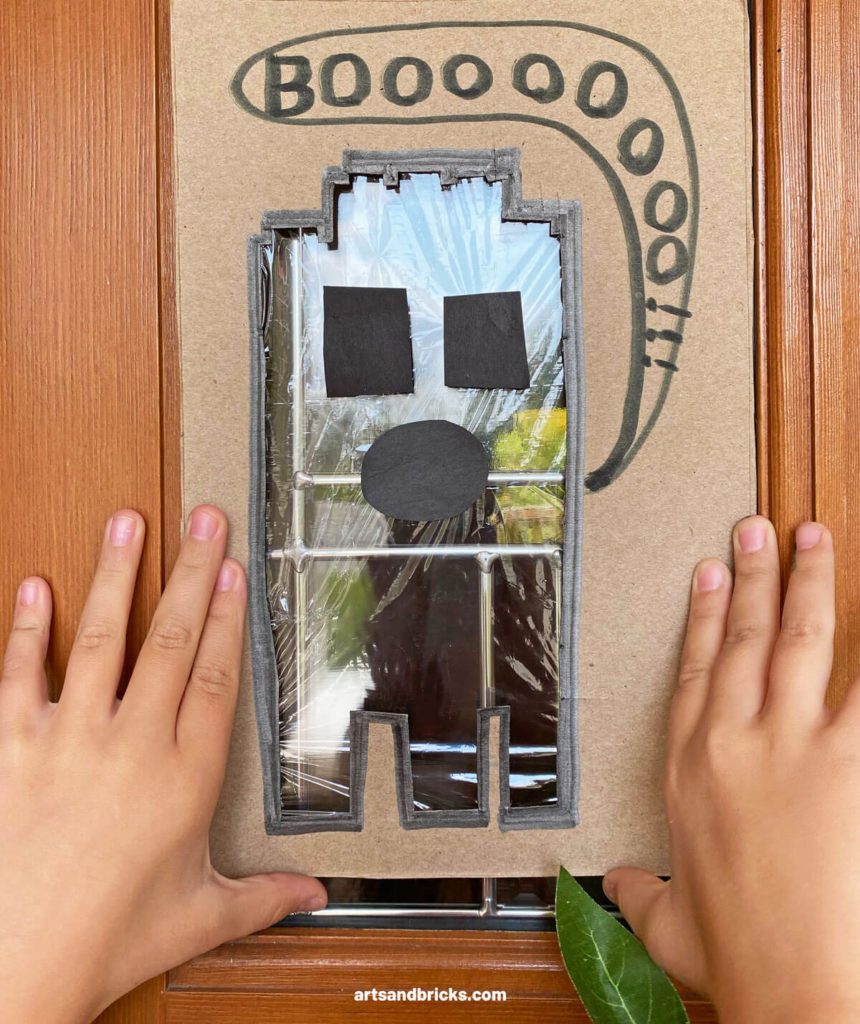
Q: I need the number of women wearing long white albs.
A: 0